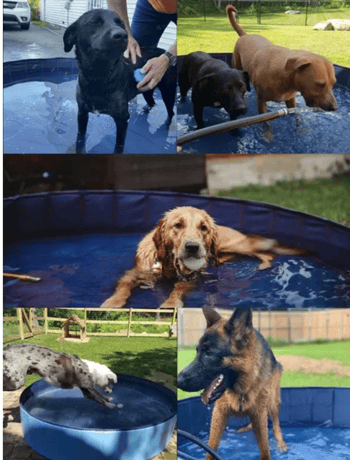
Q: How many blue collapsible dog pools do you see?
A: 5